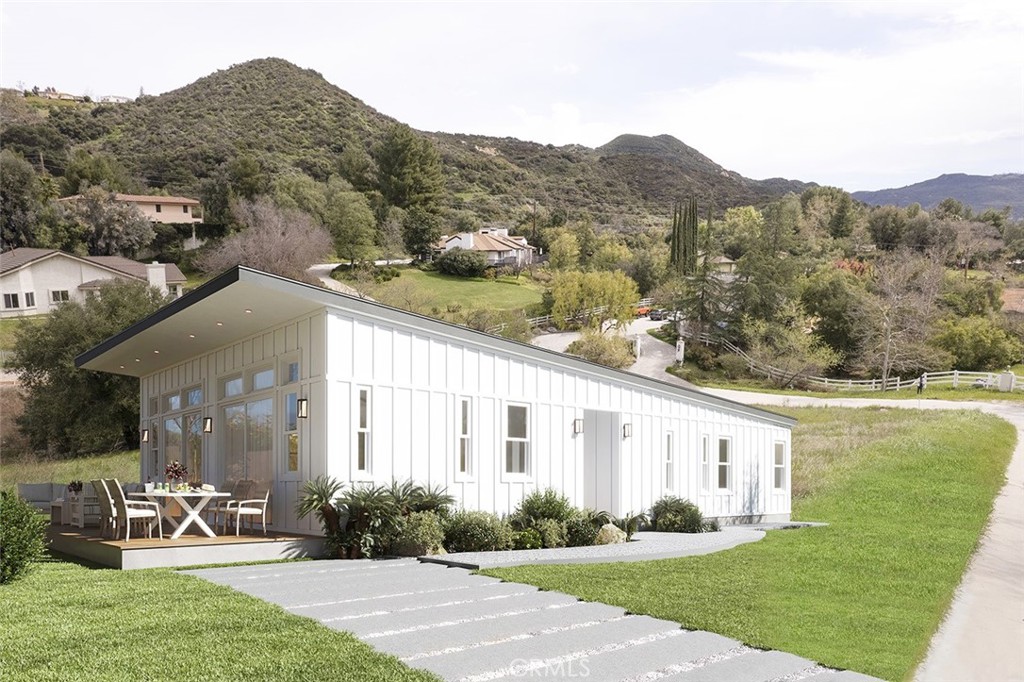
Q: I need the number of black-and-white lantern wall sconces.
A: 5